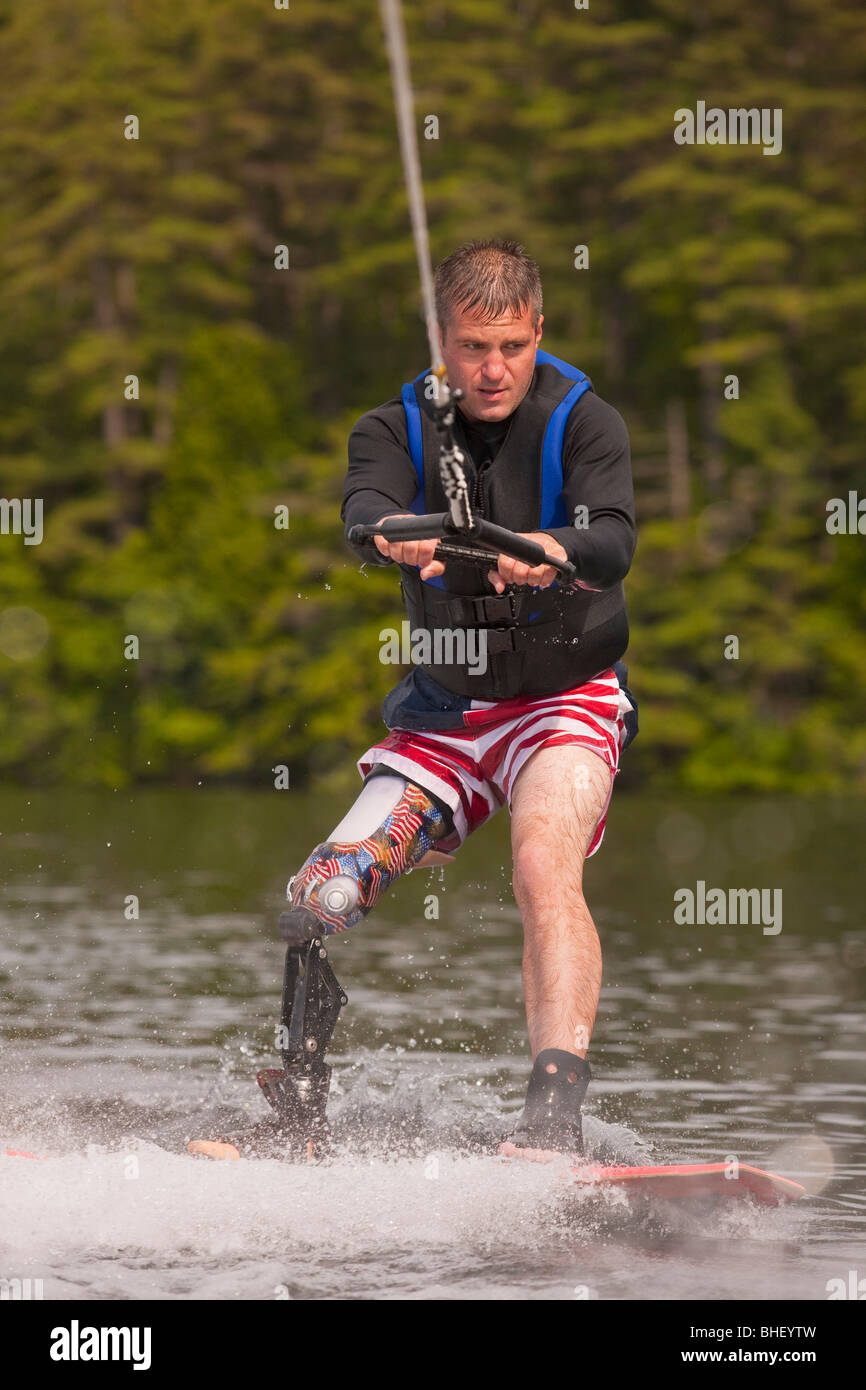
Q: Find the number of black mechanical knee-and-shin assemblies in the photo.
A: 1